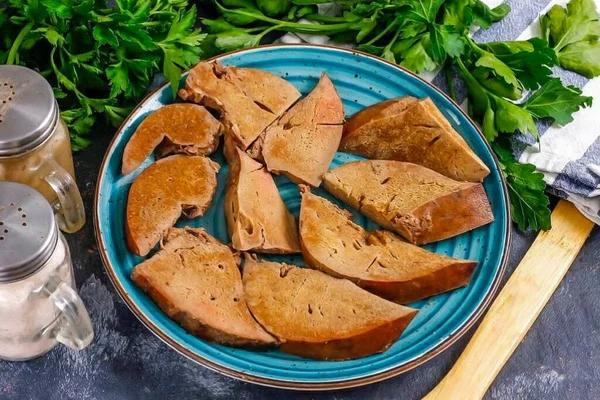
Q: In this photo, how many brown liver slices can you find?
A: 10